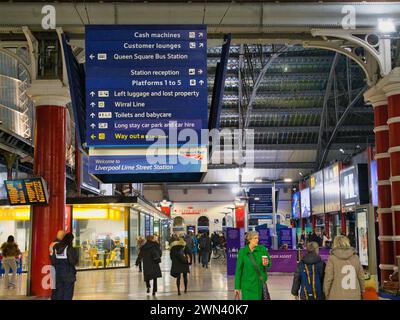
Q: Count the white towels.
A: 0